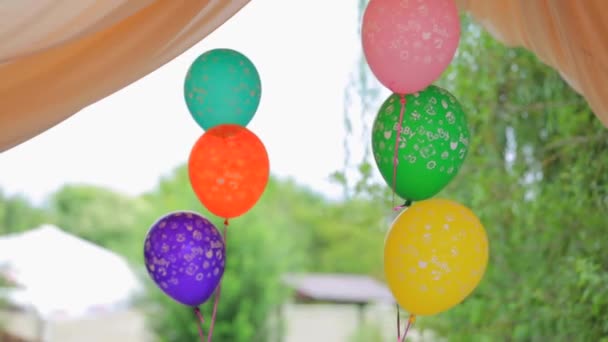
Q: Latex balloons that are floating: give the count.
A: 6